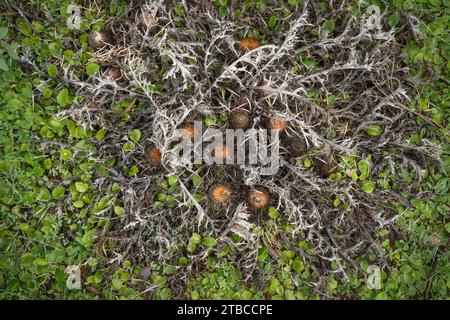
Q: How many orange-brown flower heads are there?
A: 7